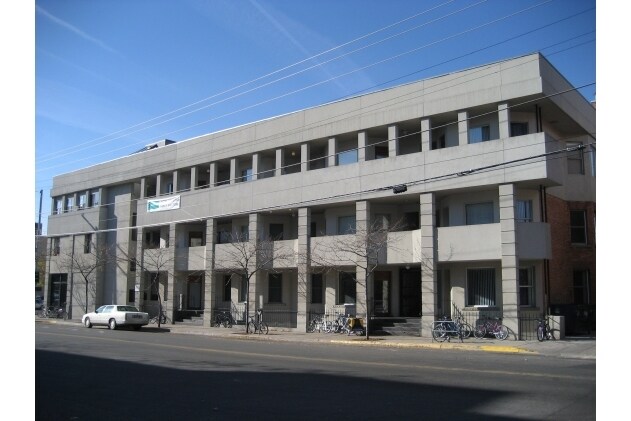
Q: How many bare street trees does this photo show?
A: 4